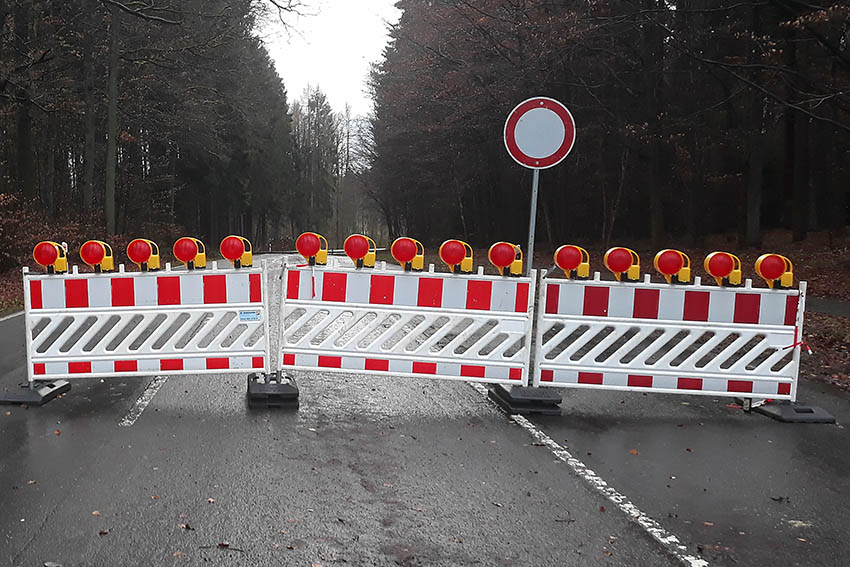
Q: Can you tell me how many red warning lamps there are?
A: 15